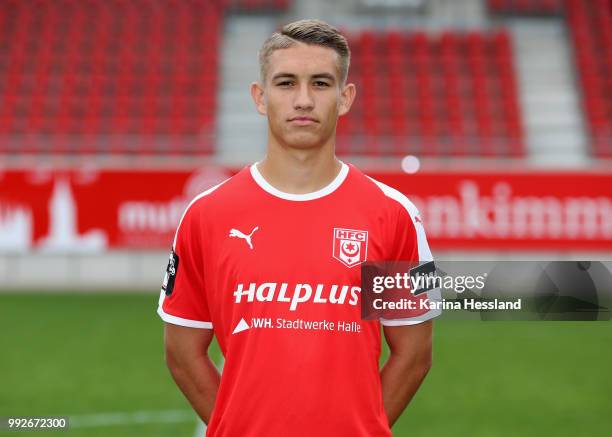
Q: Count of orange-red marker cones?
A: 0